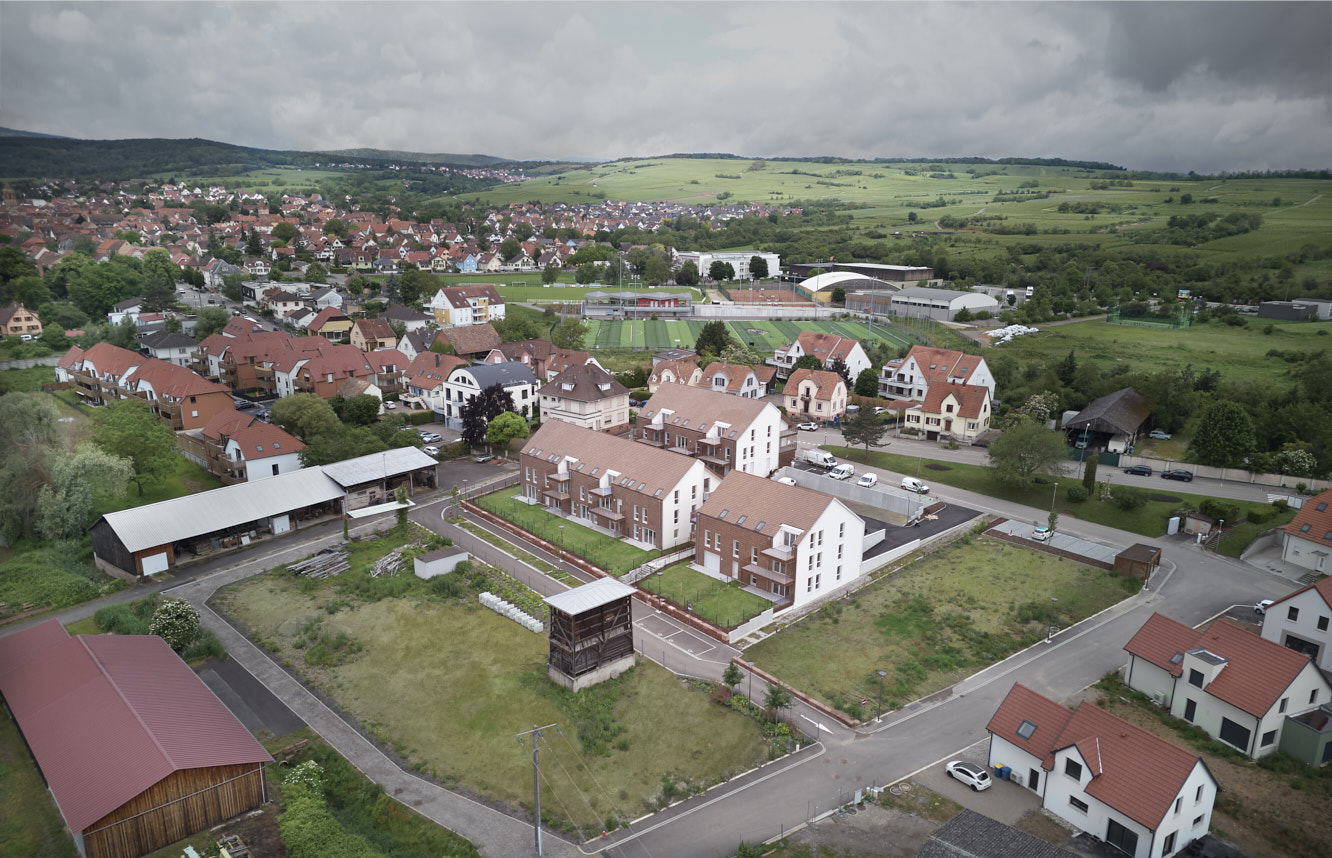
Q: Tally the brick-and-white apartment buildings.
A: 3